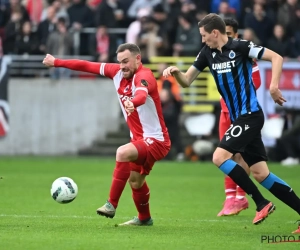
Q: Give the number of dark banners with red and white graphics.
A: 1